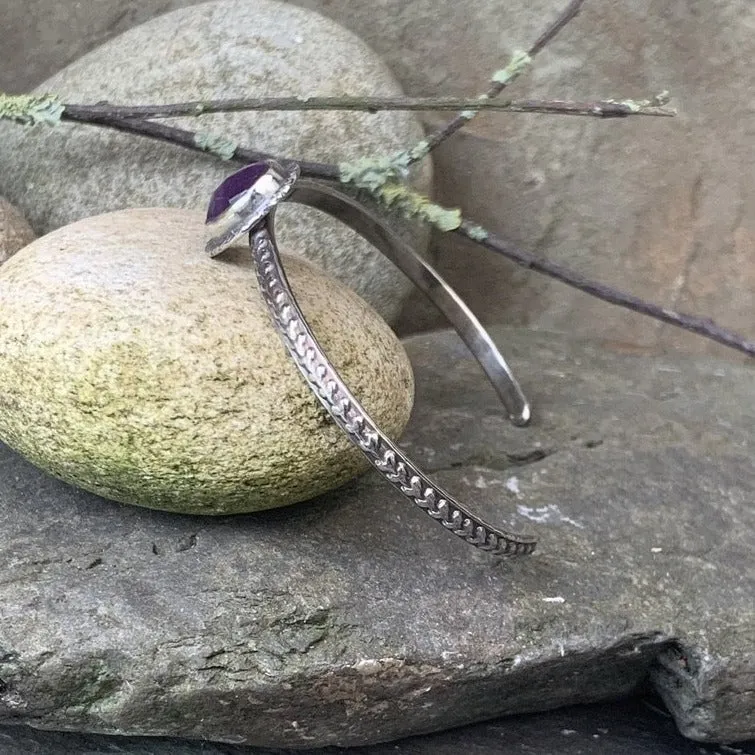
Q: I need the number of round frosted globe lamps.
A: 0